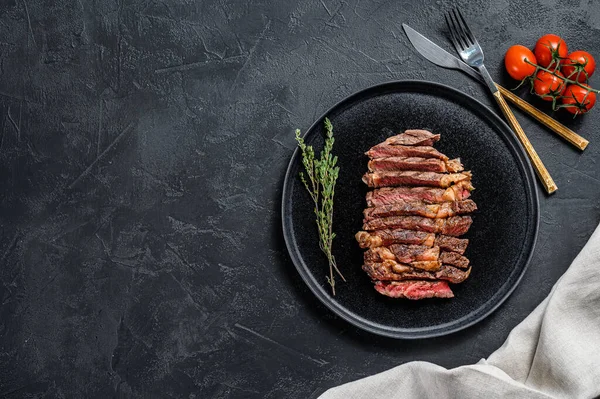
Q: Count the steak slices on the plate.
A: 11